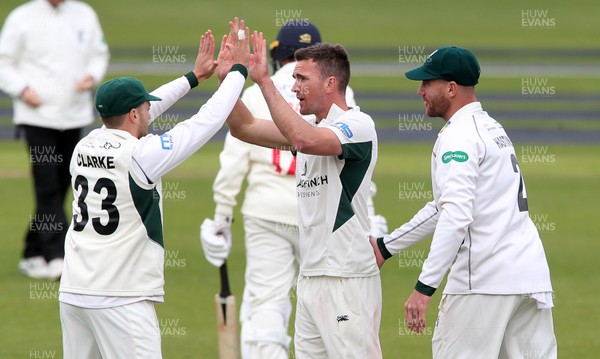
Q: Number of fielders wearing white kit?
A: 3